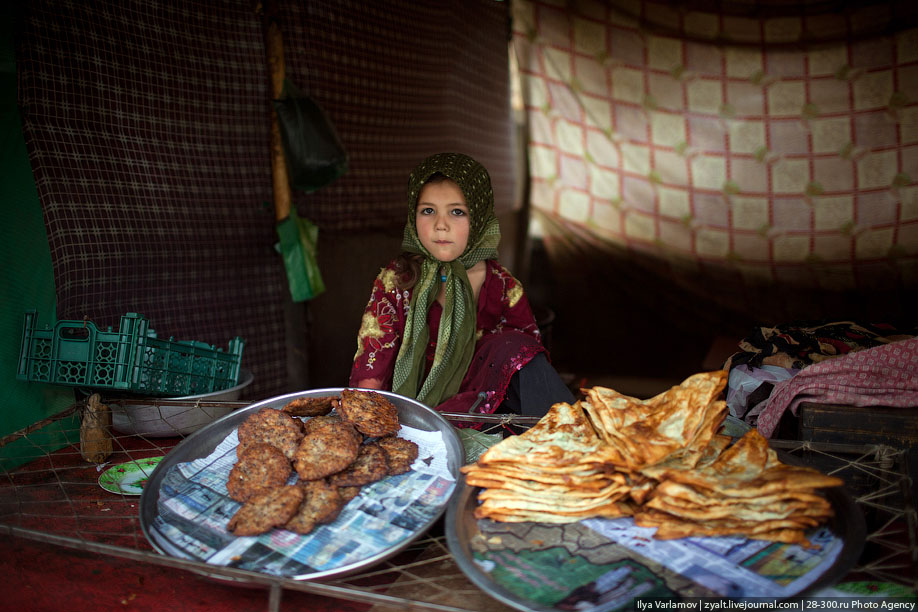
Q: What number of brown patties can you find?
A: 11